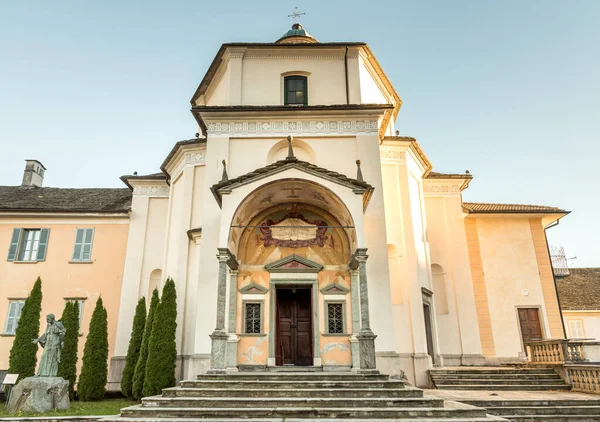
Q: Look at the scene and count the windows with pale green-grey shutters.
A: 4